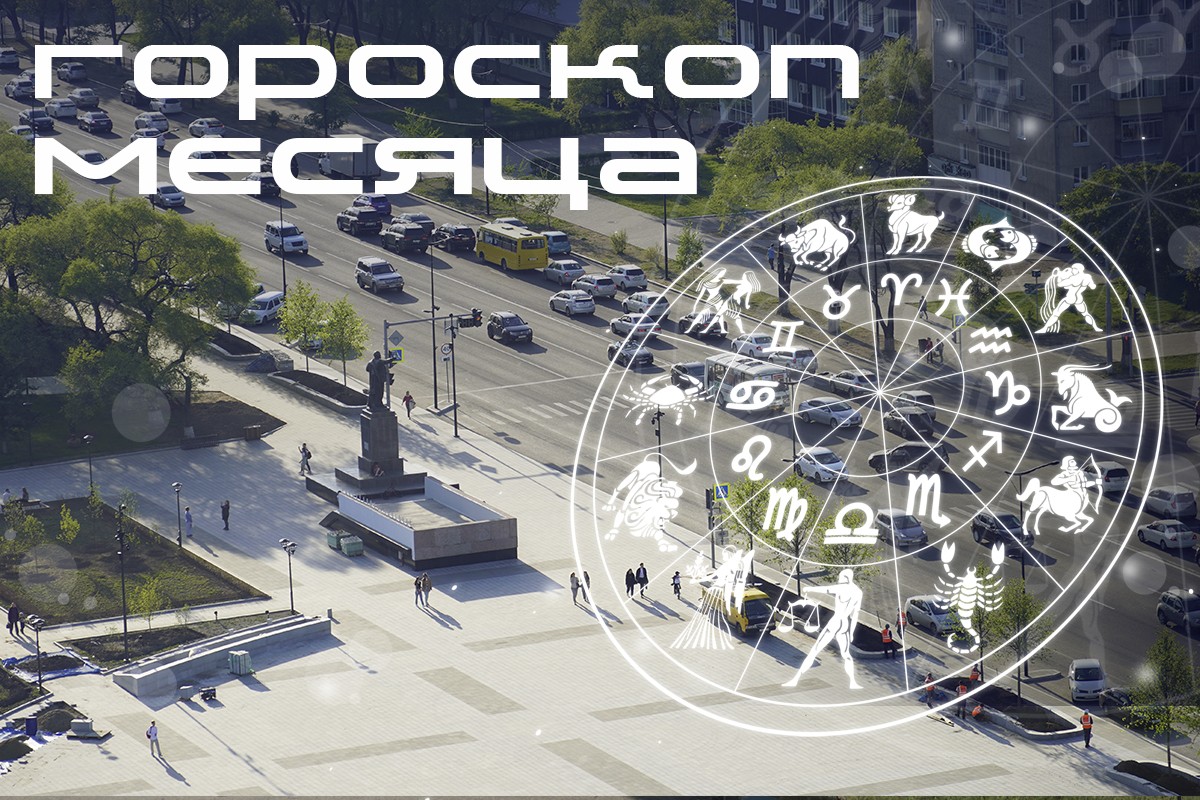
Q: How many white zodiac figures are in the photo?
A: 12